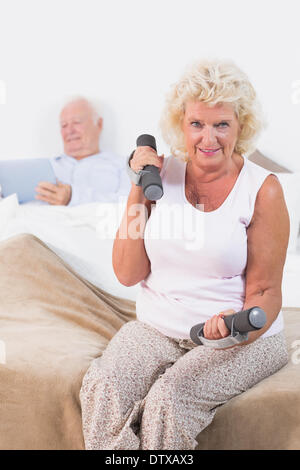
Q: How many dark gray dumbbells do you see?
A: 2